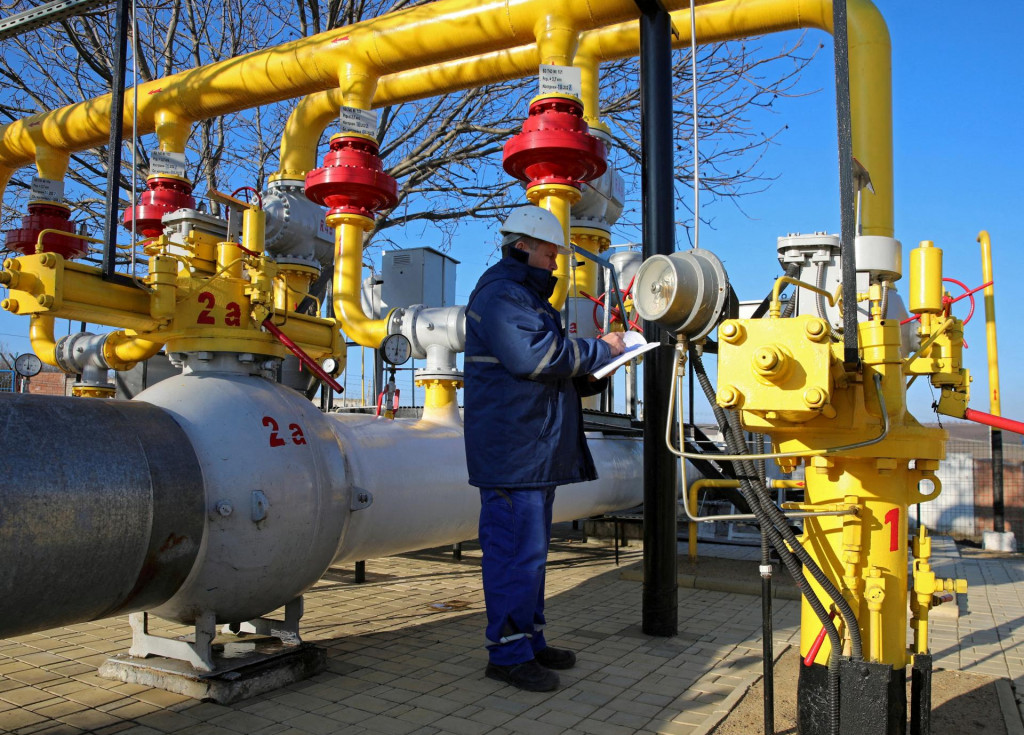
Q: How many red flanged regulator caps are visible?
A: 4